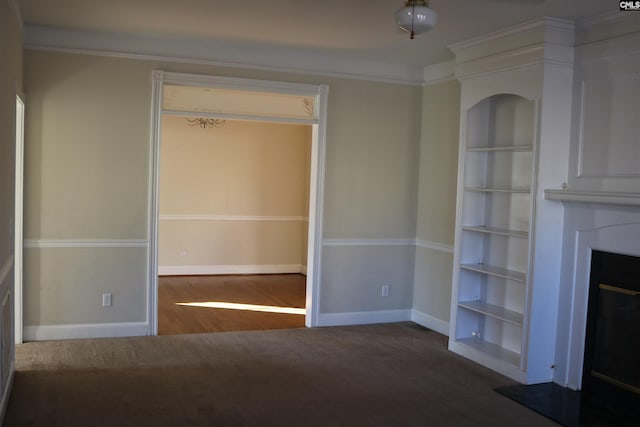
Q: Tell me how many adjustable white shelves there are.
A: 5